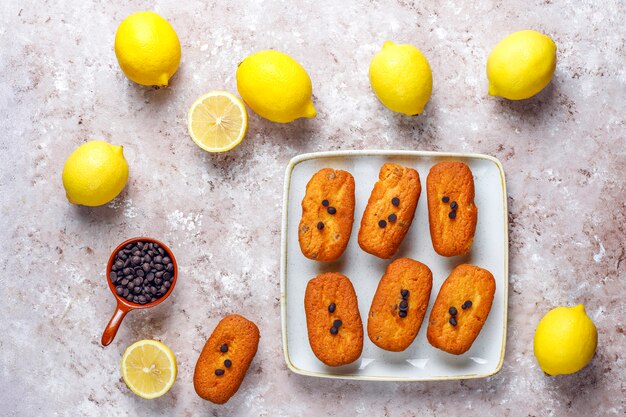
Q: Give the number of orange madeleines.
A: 7